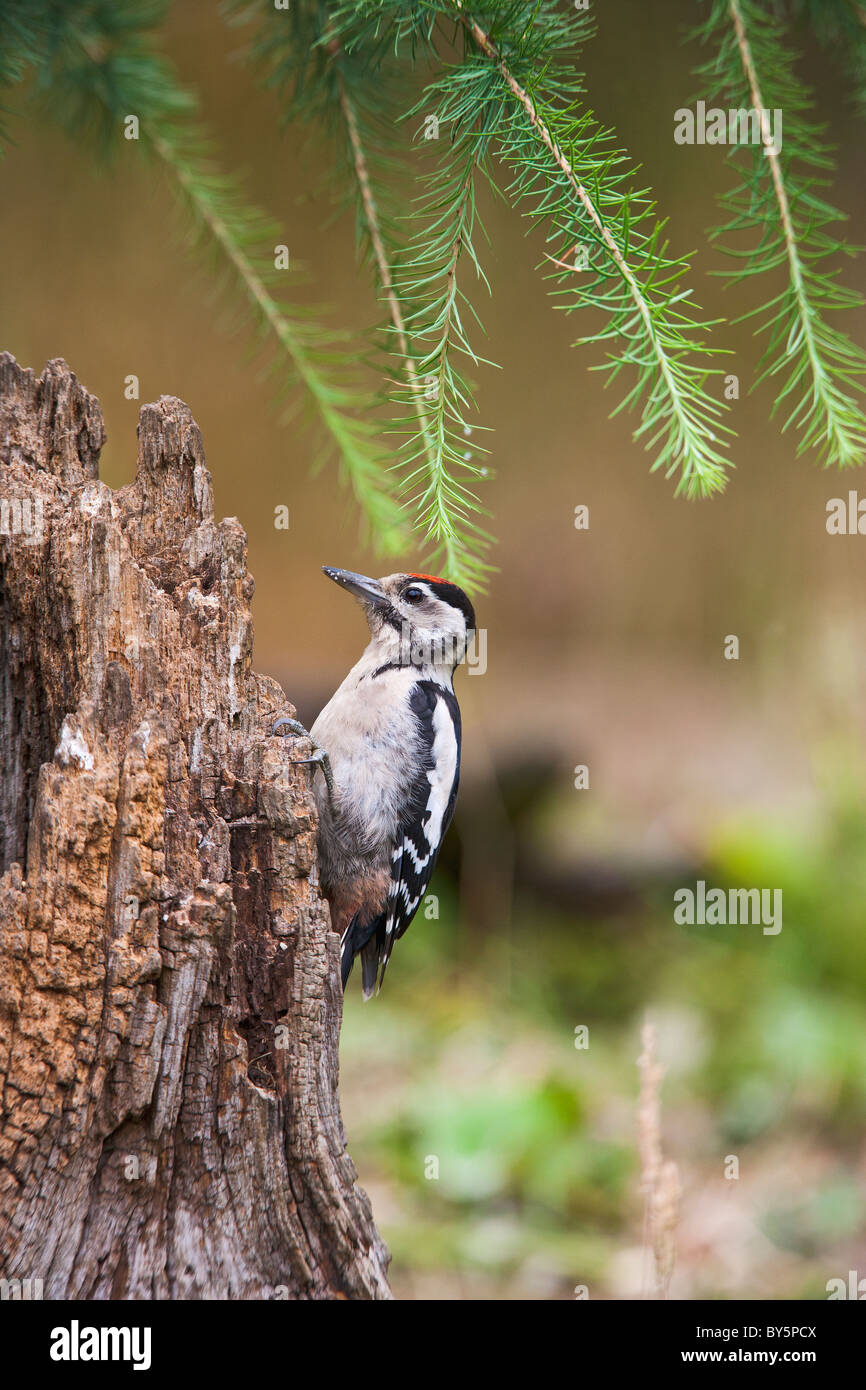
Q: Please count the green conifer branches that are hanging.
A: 5